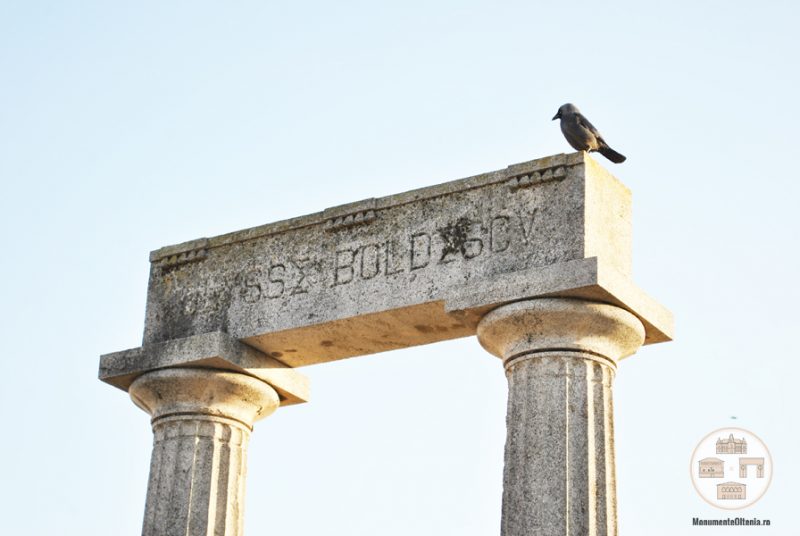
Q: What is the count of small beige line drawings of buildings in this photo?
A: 4